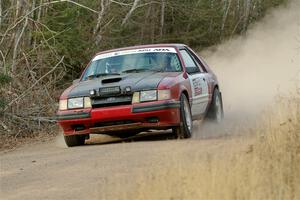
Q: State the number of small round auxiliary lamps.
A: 2